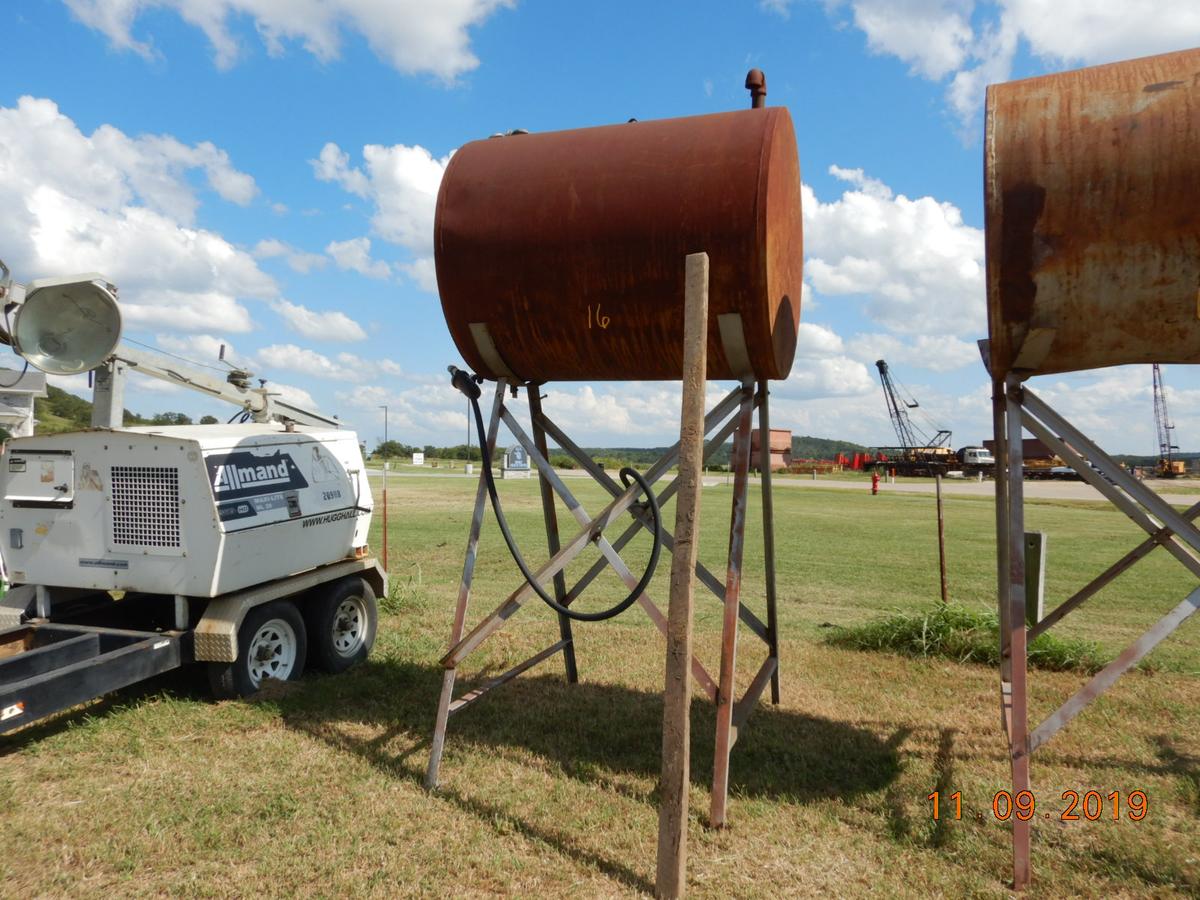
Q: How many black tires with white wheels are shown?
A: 2